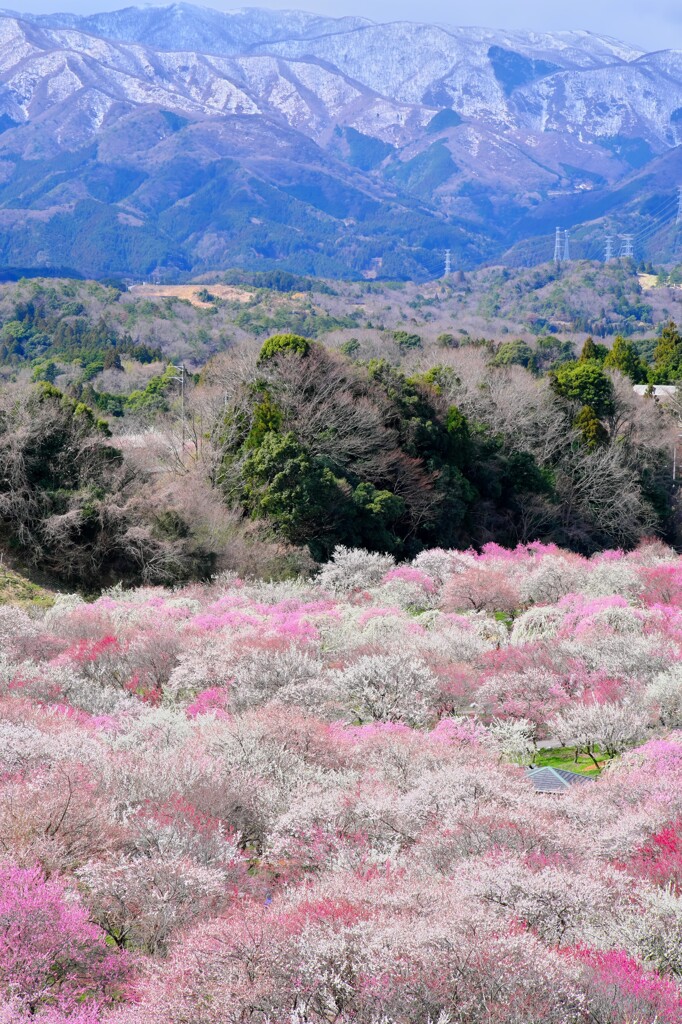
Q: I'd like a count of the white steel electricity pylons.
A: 6